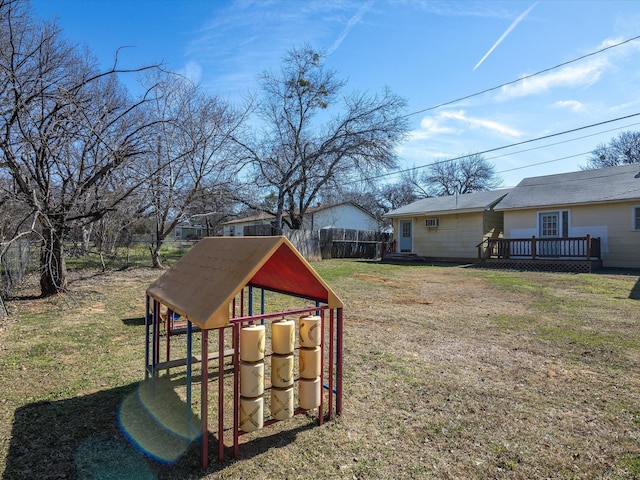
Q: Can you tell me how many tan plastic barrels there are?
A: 9